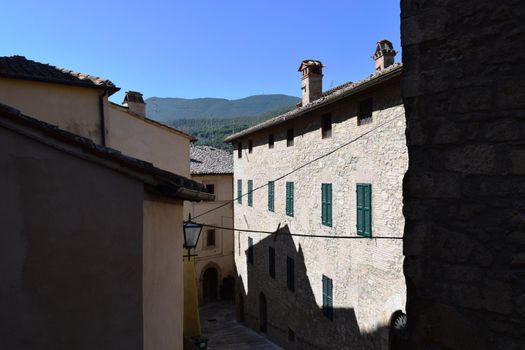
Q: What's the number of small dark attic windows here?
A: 6